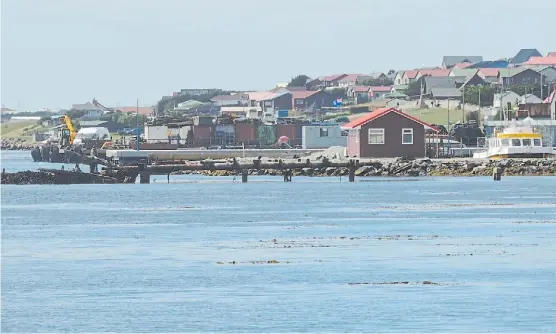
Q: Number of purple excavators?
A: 0